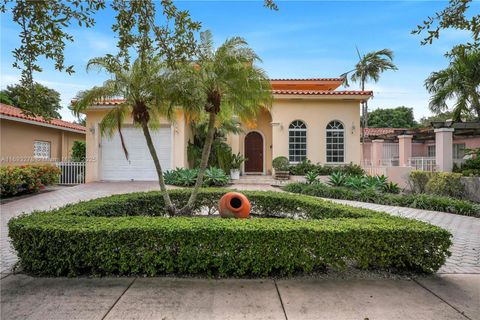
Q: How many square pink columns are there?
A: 3